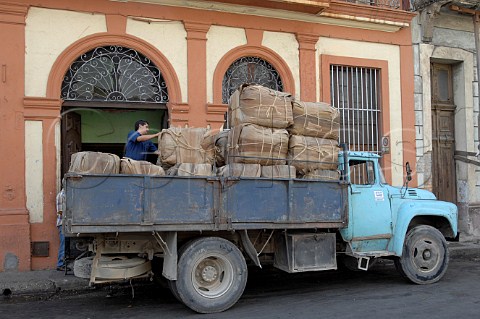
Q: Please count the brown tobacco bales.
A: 11